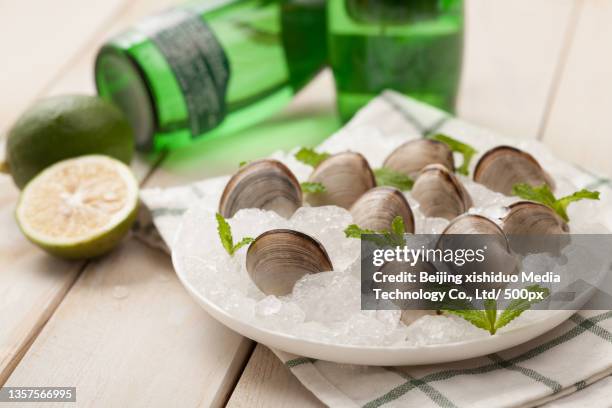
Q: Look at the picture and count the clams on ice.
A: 10